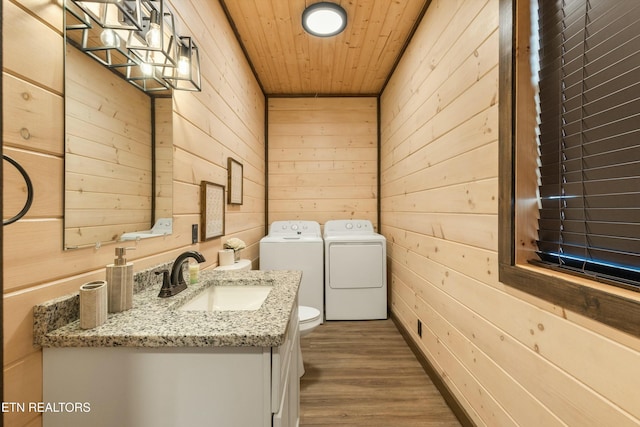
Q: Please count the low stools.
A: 0